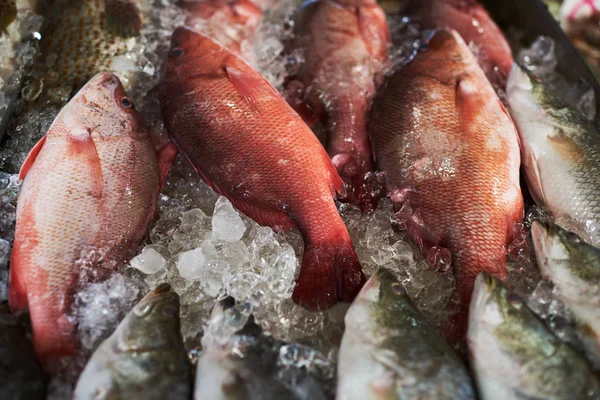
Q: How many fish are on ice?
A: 13